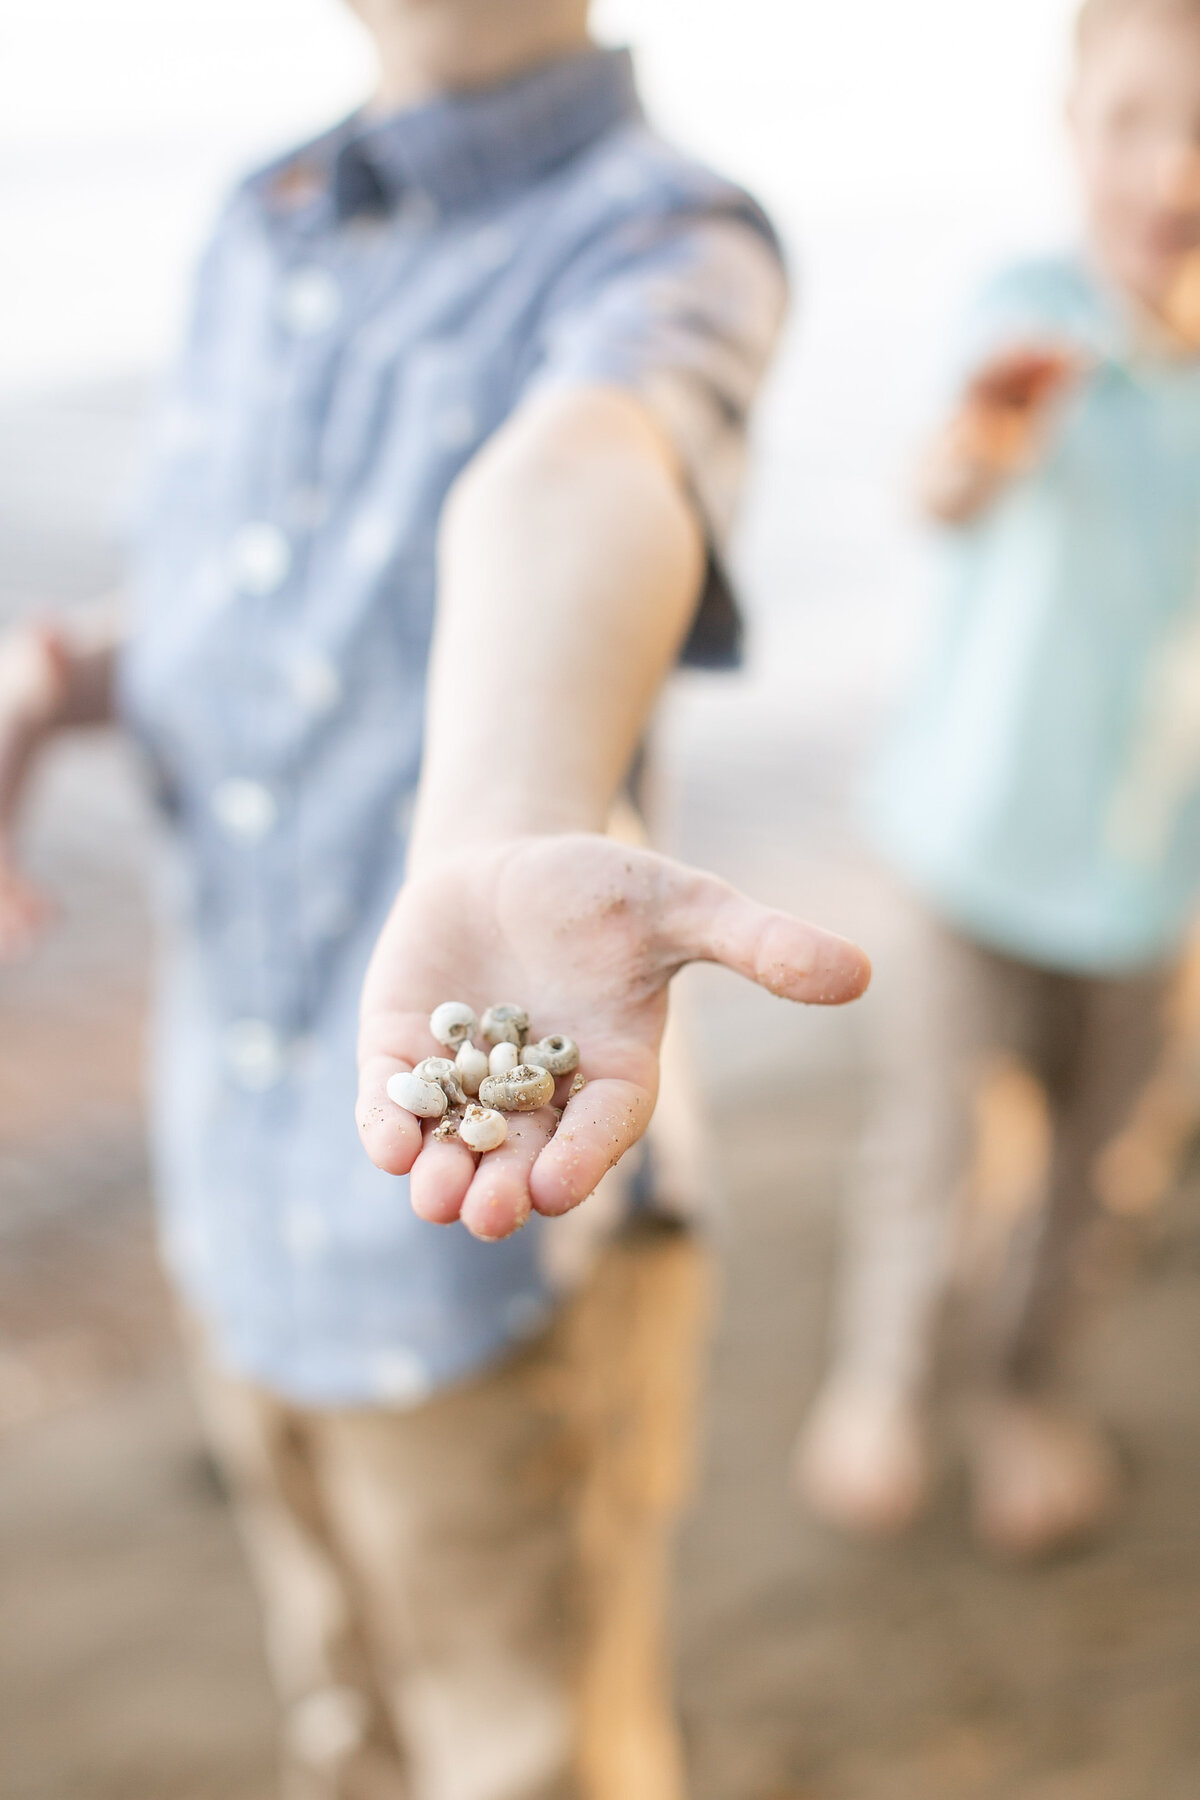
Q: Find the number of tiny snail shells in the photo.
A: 9